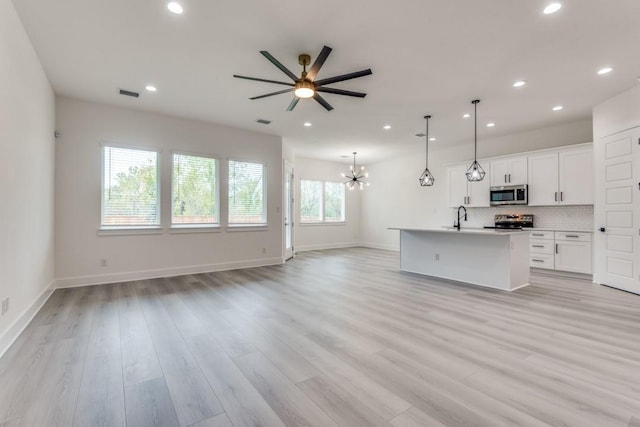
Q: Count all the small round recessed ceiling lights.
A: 11